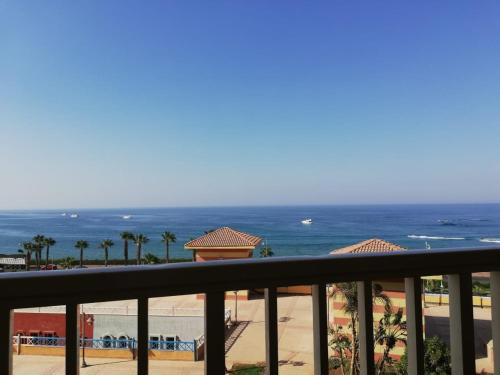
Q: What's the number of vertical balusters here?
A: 10